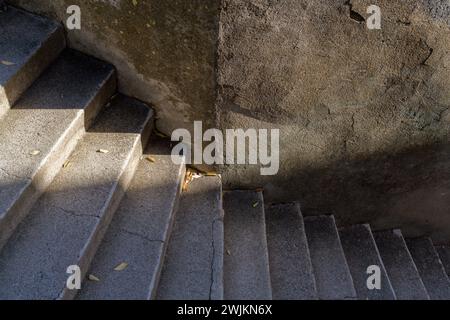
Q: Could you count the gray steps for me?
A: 12